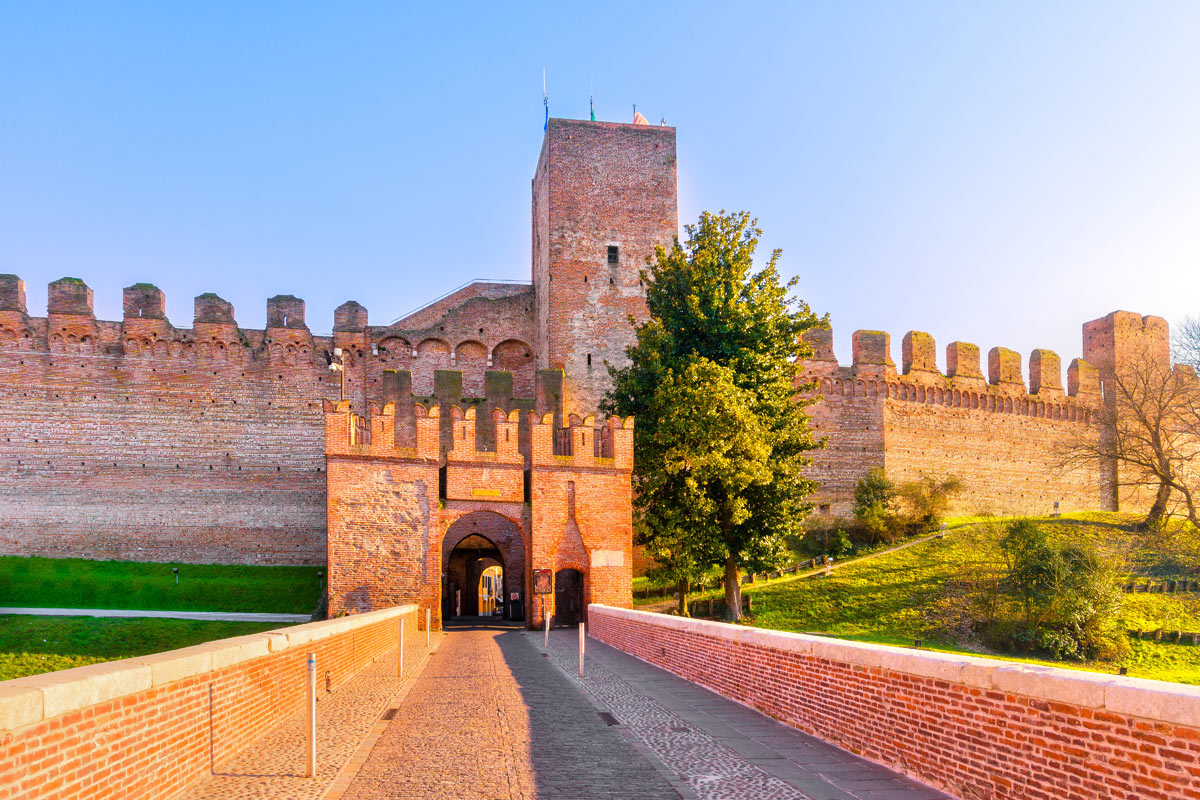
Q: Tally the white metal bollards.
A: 5